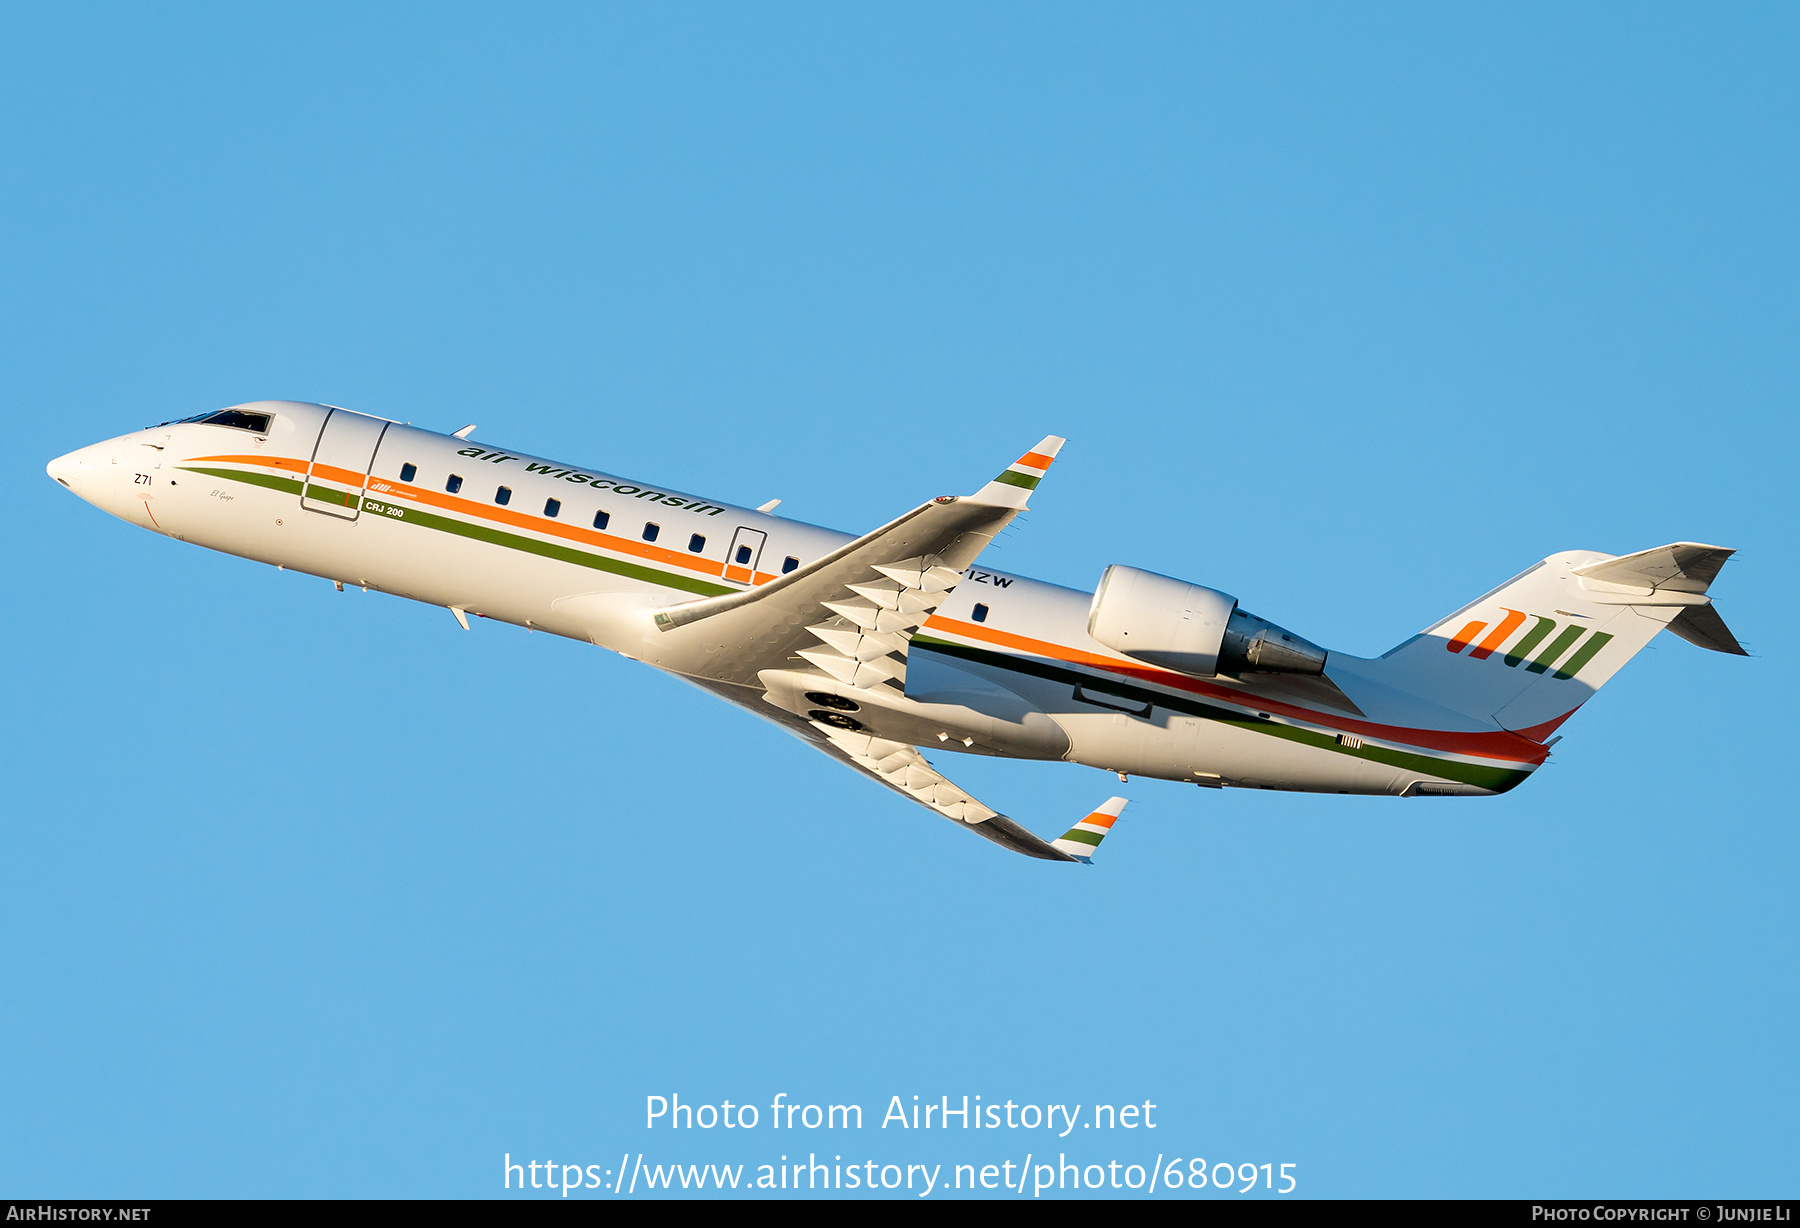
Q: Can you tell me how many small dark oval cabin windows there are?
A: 10